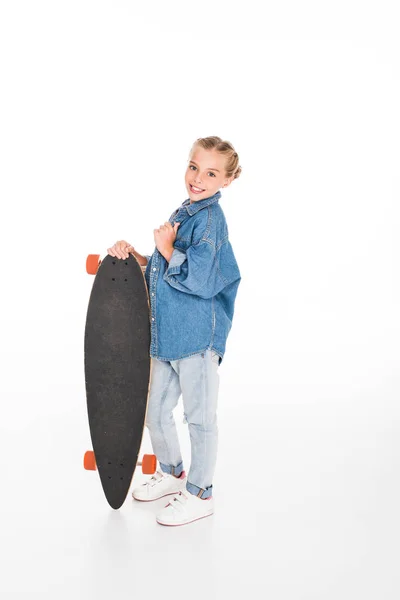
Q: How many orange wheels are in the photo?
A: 3